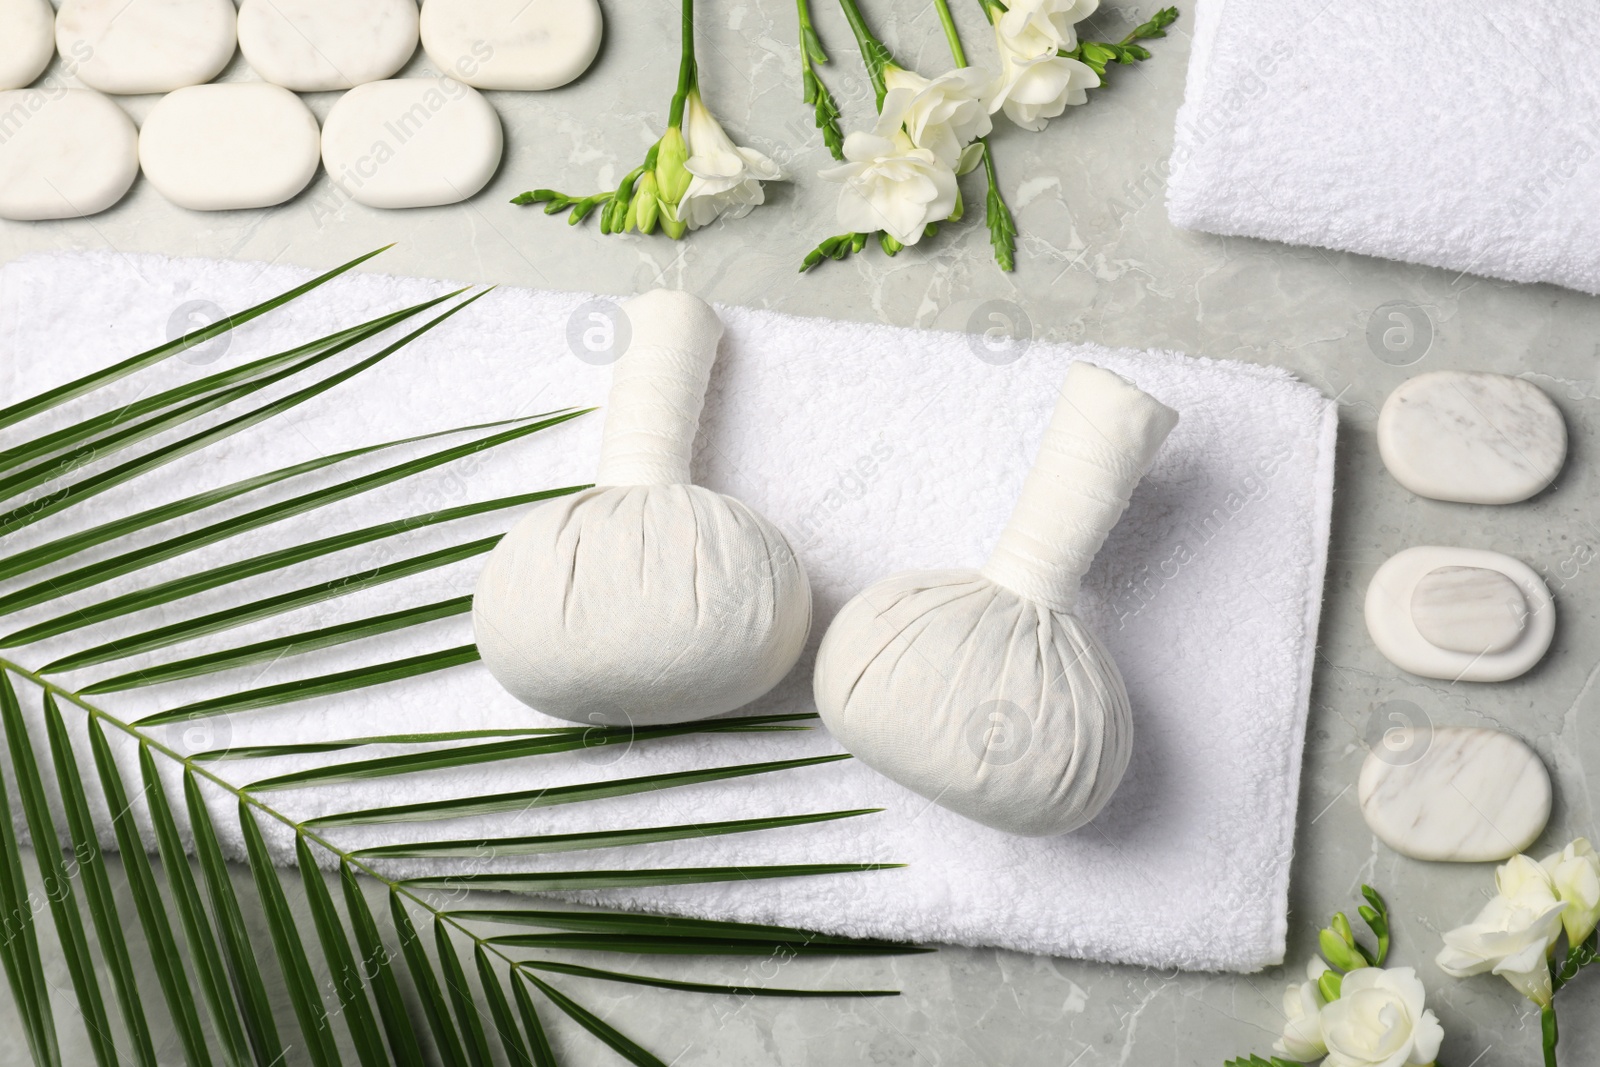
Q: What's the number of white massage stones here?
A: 11